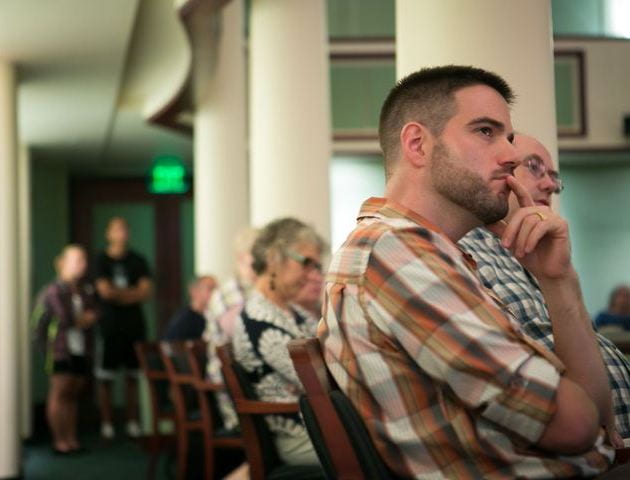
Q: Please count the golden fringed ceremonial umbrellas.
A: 0